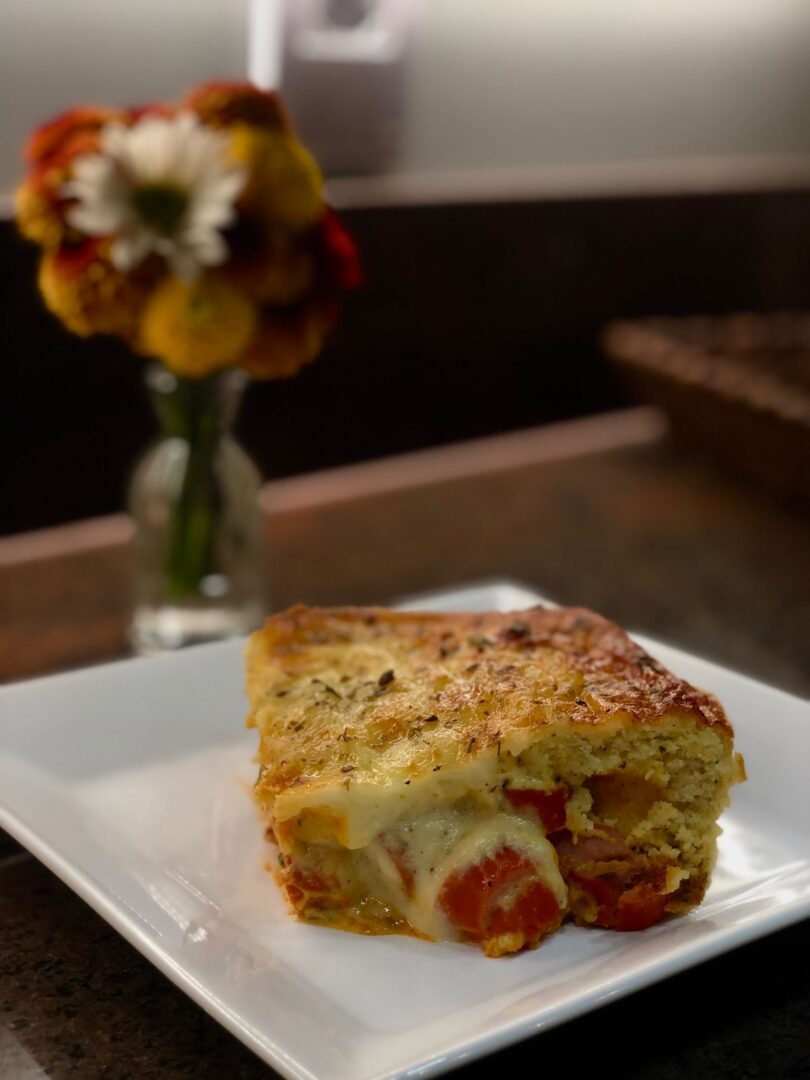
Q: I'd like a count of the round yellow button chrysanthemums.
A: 2